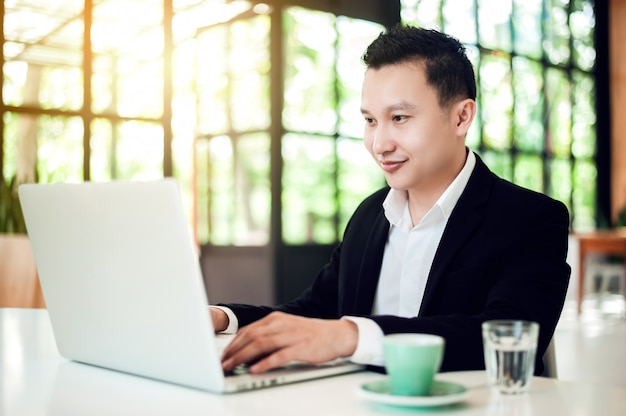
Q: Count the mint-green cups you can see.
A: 1